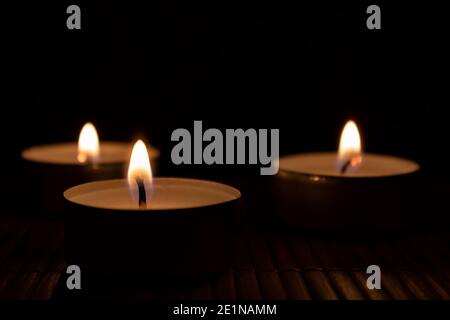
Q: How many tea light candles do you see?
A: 3